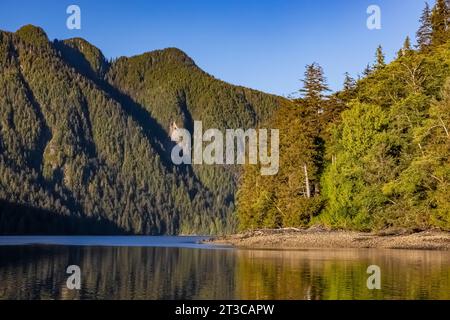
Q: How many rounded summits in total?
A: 3